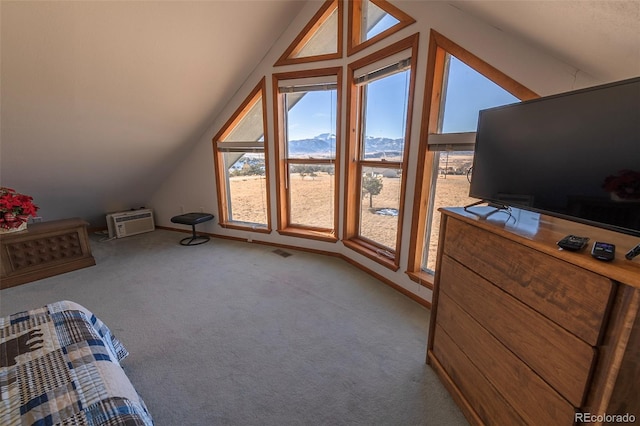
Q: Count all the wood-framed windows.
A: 6